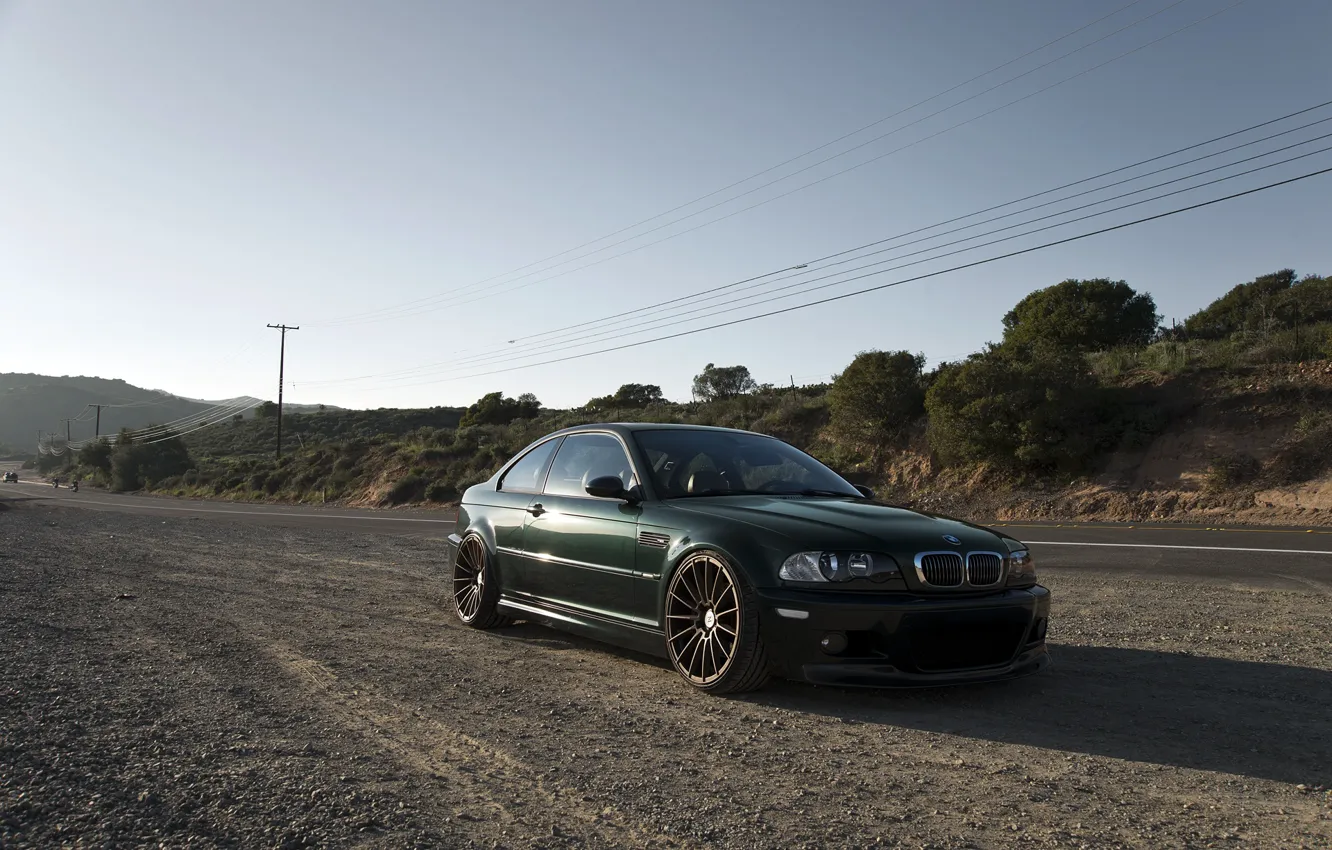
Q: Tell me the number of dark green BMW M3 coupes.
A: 1